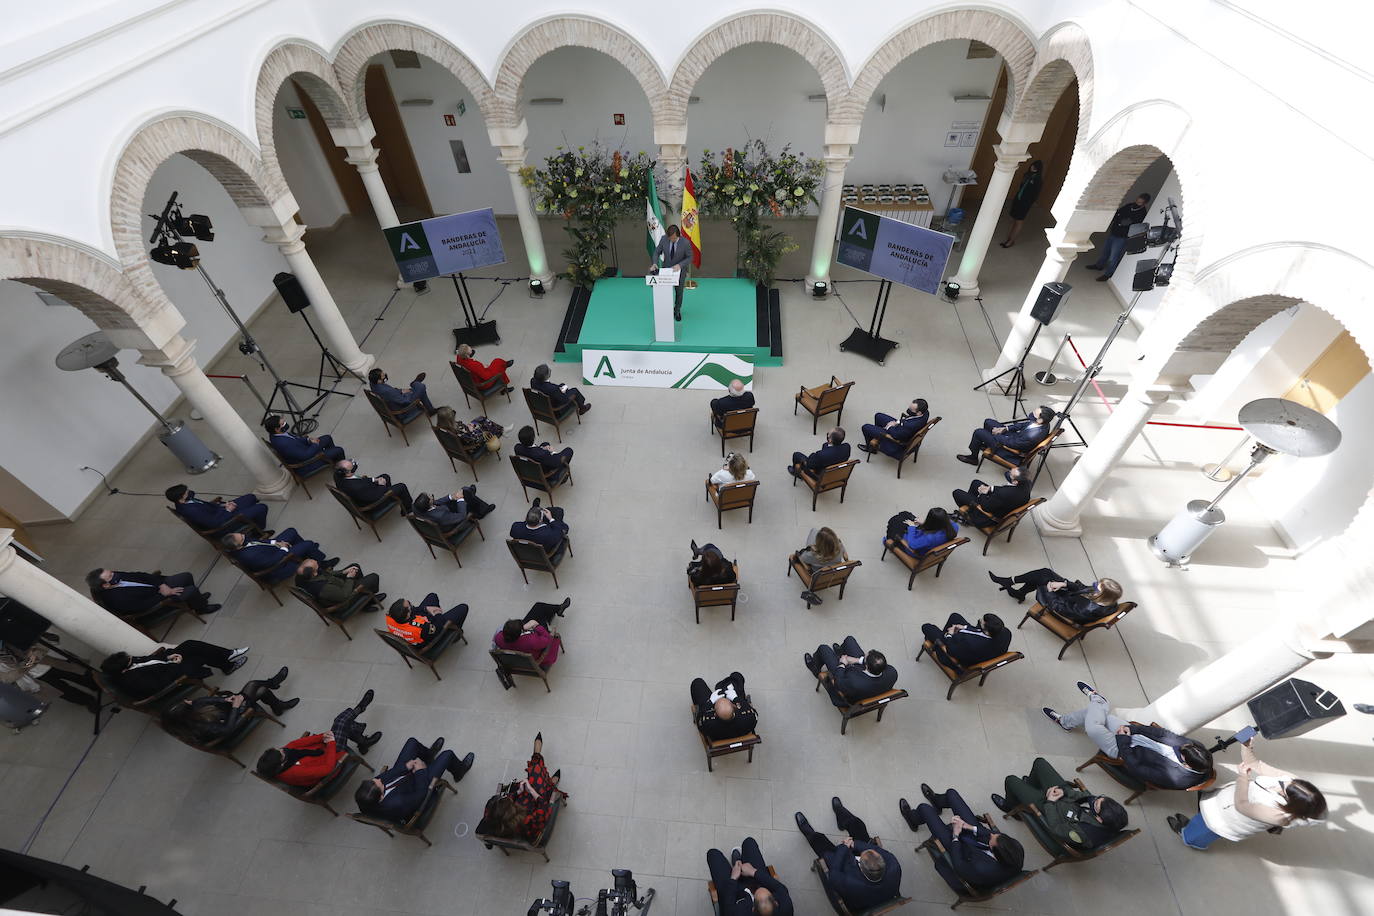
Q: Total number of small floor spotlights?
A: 4